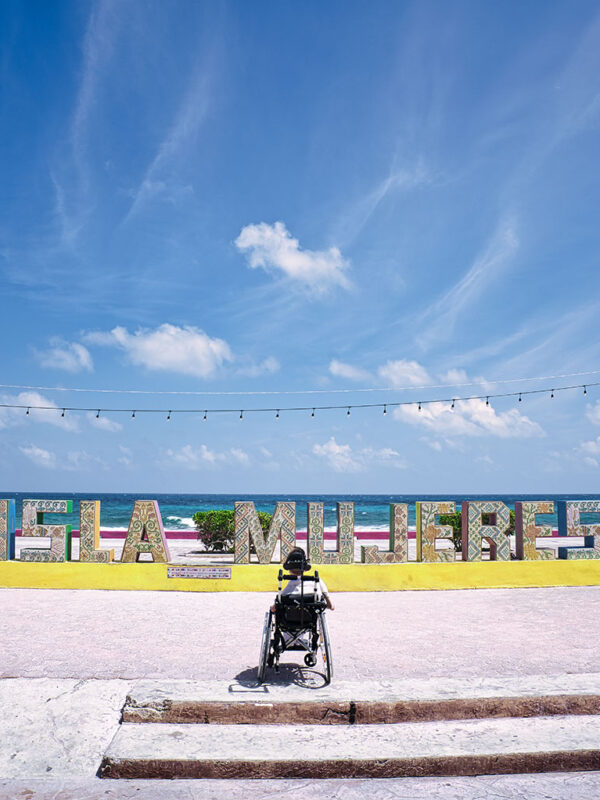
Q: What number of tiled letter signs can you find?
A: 11